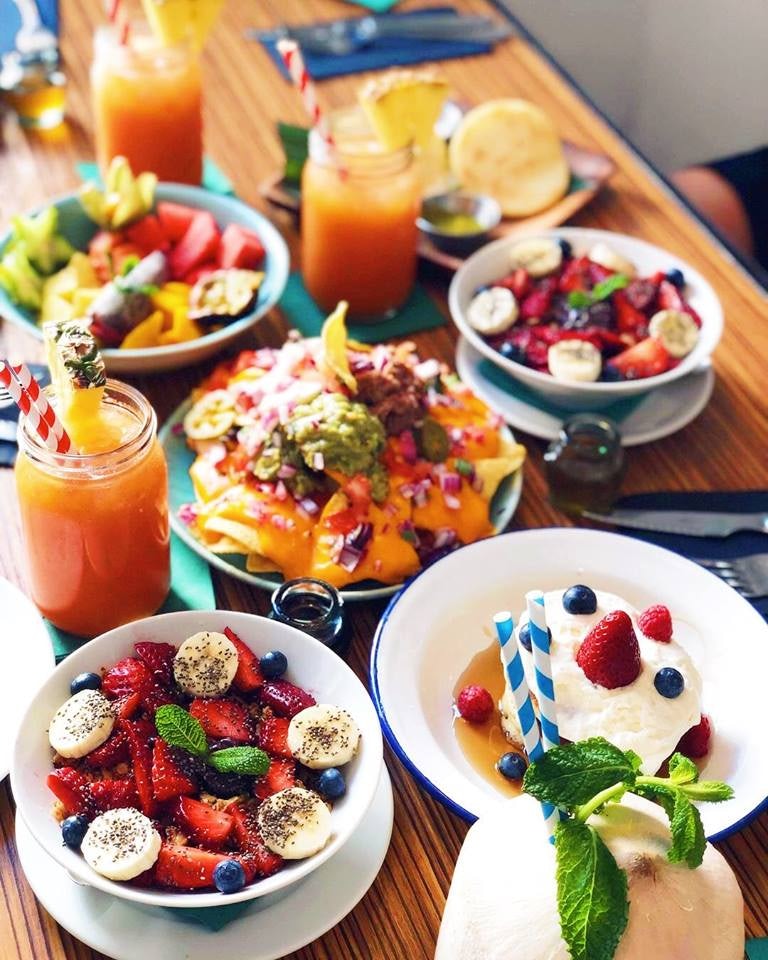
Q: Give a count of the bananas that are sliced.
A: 10